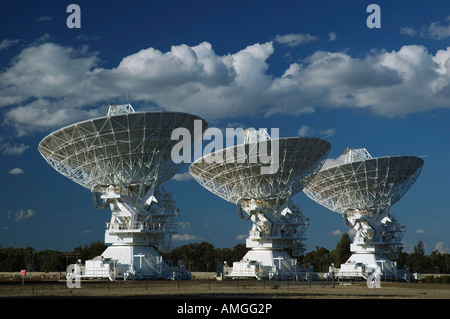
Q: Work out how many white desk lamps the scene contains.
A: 0